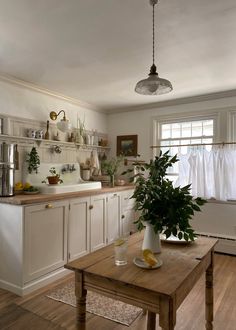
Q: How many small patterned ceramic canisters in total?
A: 2